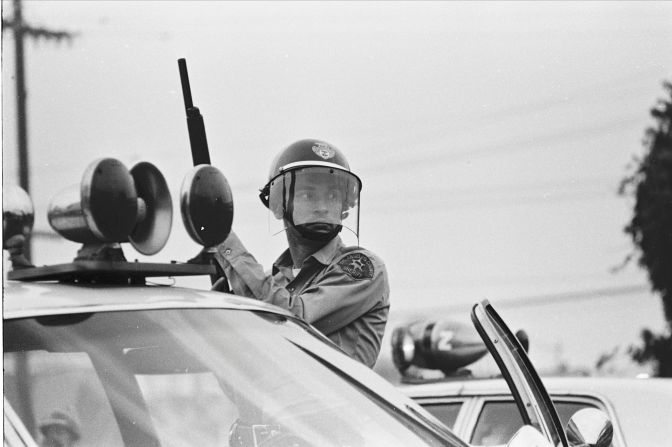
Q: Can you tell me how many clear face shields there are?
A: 1